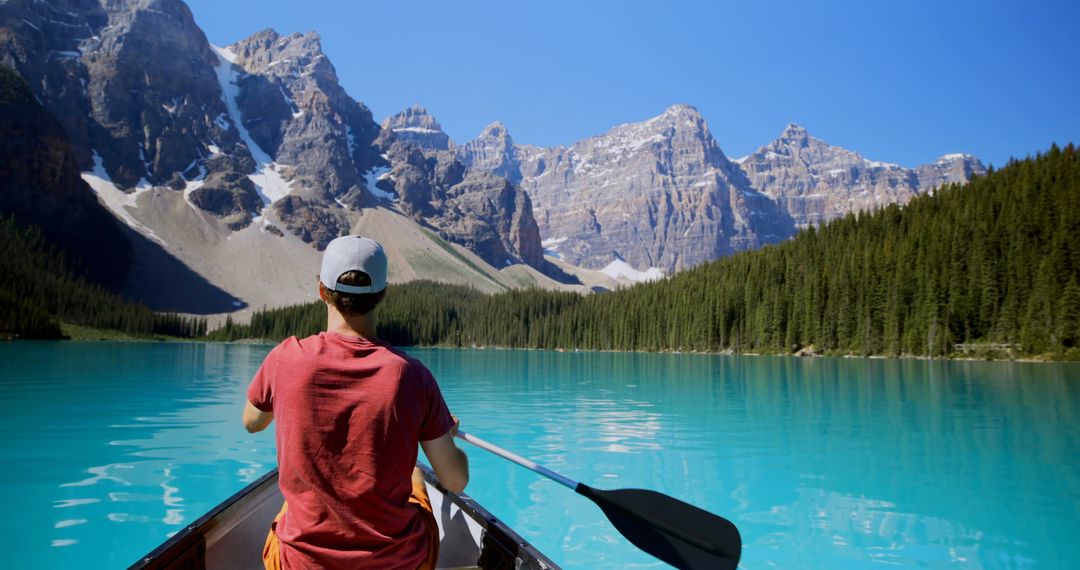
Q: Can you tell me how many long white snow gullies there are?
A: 1